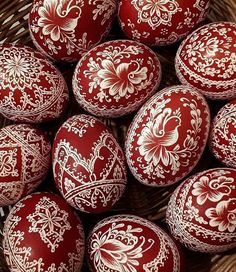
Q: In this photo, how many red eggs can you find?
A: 12